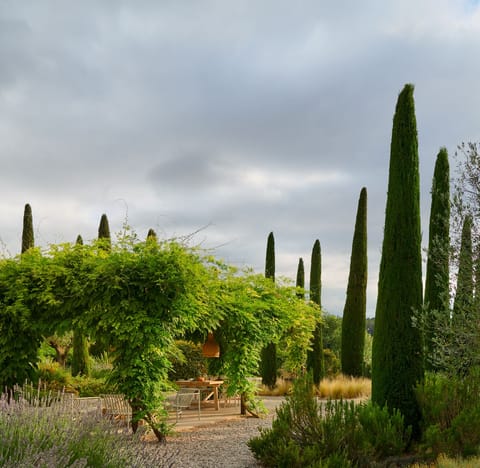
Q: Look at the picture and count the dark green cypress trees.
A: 11